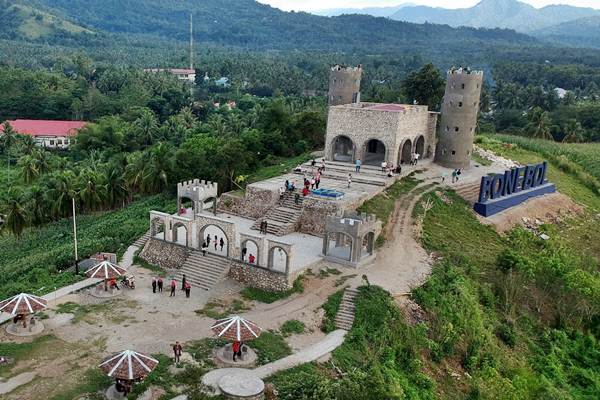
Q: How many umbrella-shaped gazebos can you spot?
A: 4